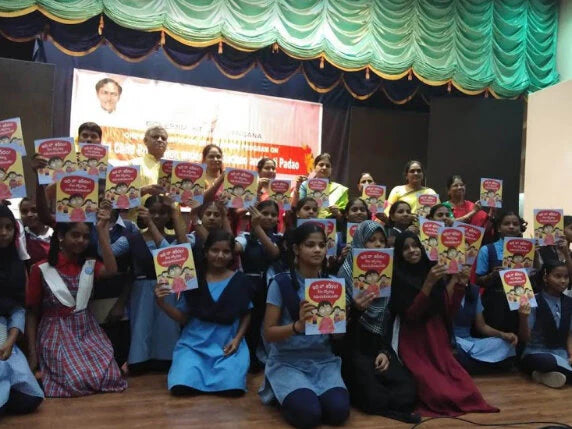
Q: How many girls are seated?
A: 8